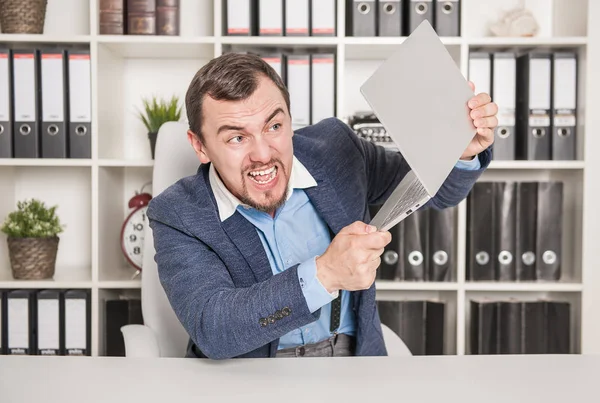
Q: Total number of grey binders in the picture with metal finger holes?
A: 11